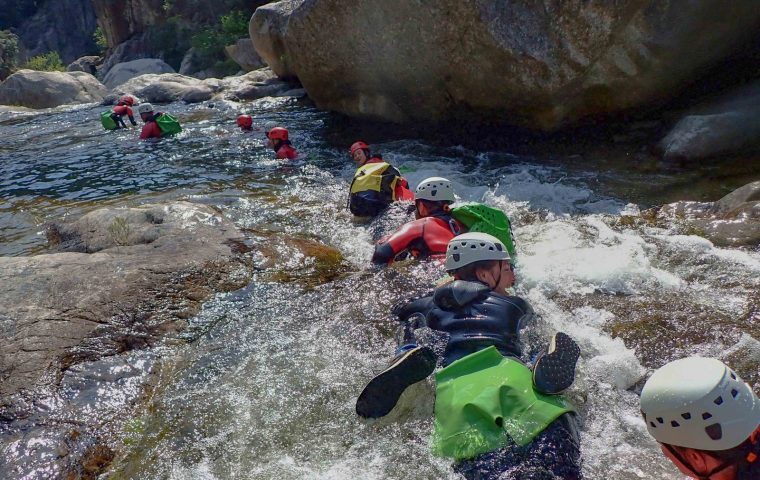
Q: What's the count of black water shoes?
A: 2